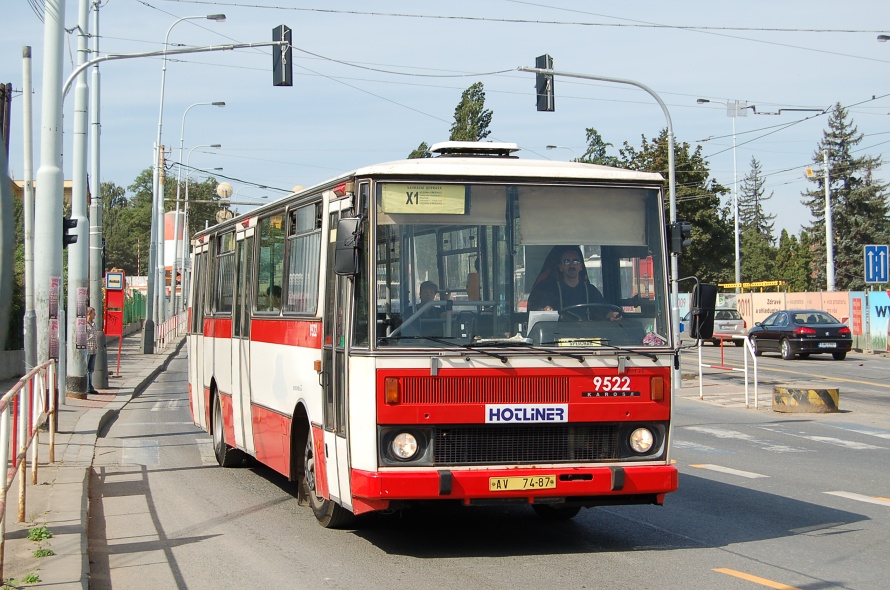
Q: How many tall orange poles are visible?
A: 0